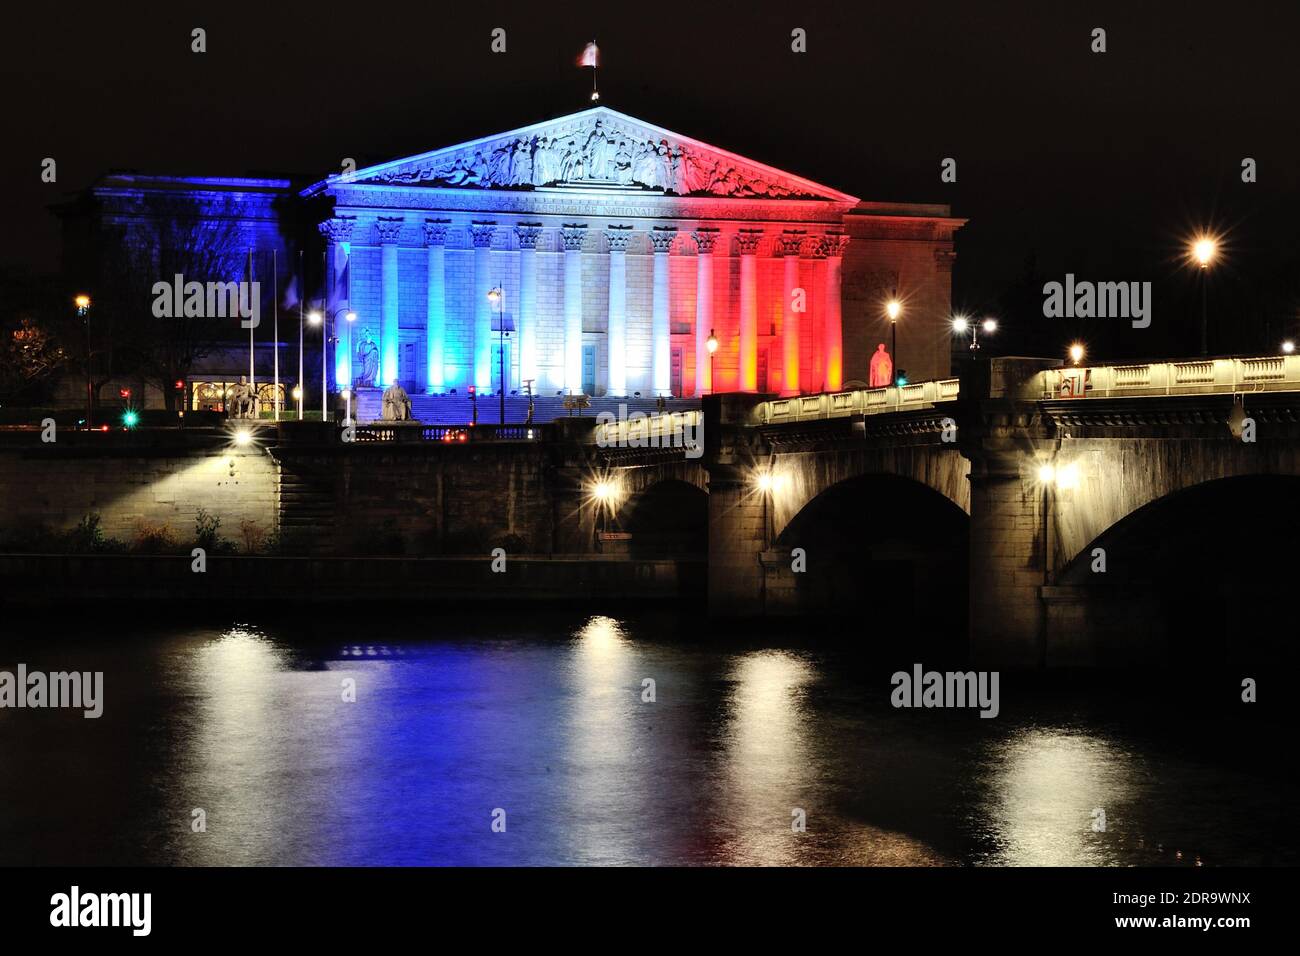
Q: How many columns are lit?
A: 12